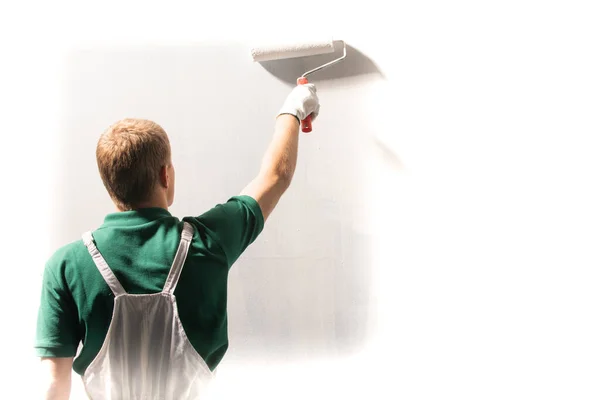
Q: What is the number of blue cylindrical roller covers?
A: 0